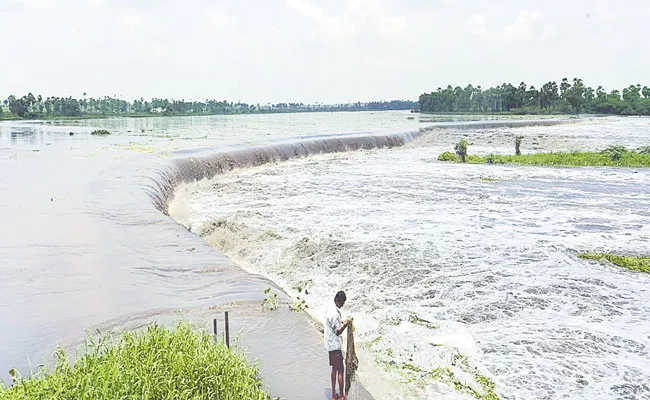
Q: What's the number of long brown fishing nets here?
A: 1